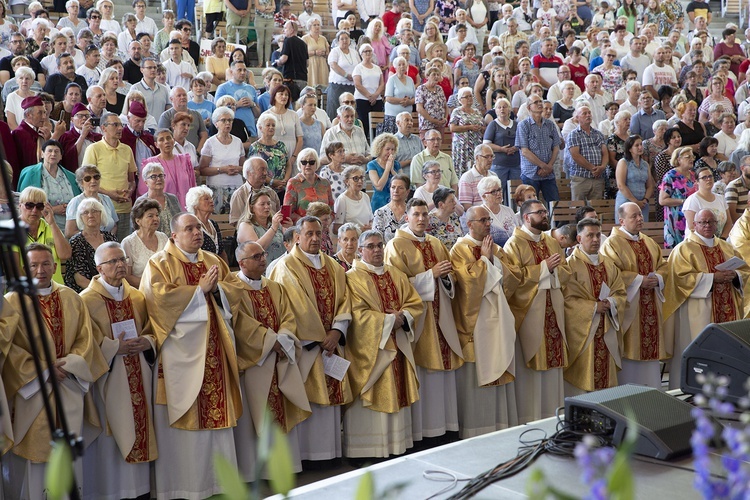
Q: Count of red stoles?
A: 12